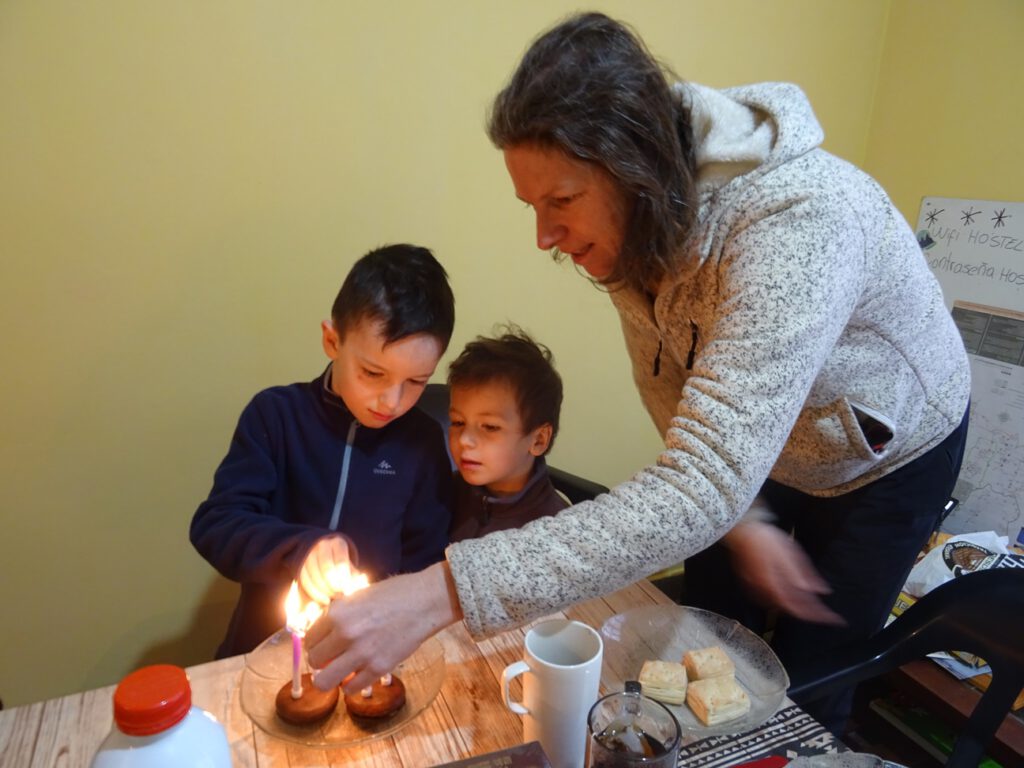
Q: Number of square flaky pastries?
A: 3